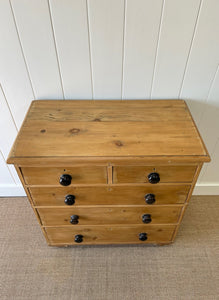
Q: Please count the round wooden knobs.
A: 8